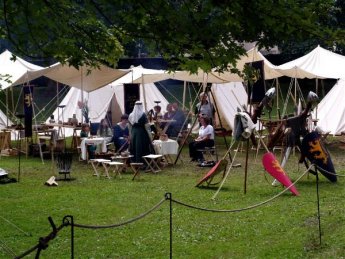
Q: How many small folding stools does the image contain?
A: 4